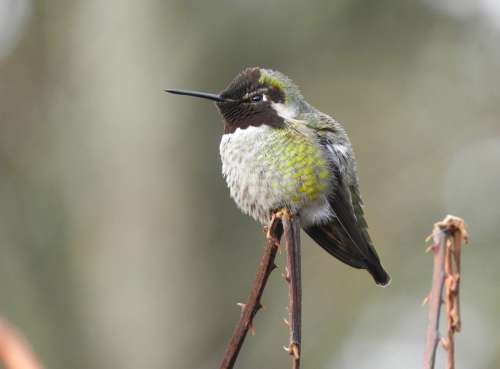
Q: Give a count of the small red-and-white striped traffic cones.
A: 0